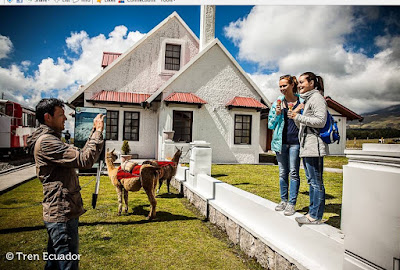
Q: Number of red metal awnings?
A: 3